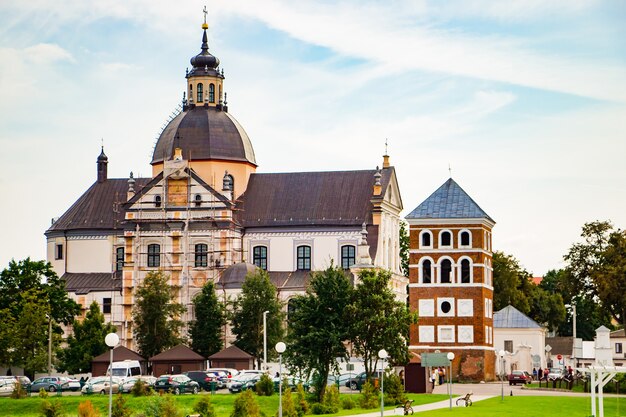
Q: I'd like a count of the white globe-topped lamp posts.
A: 5